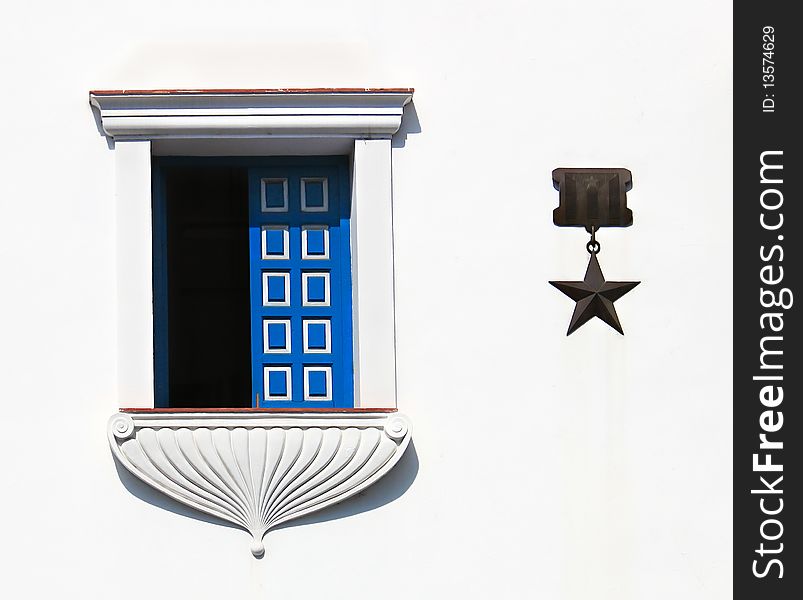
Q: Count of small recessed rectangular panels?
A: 10